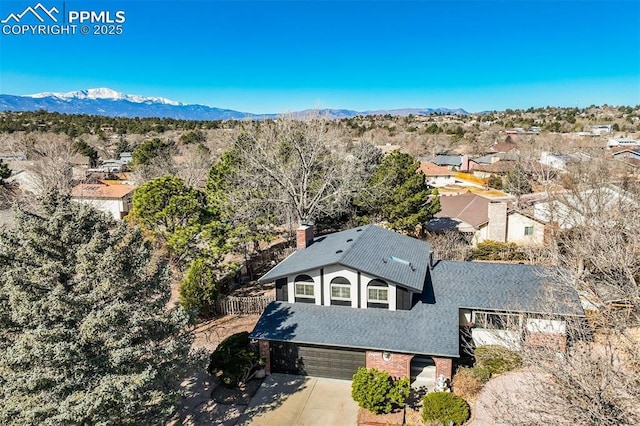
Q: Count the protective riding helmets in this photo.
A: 0